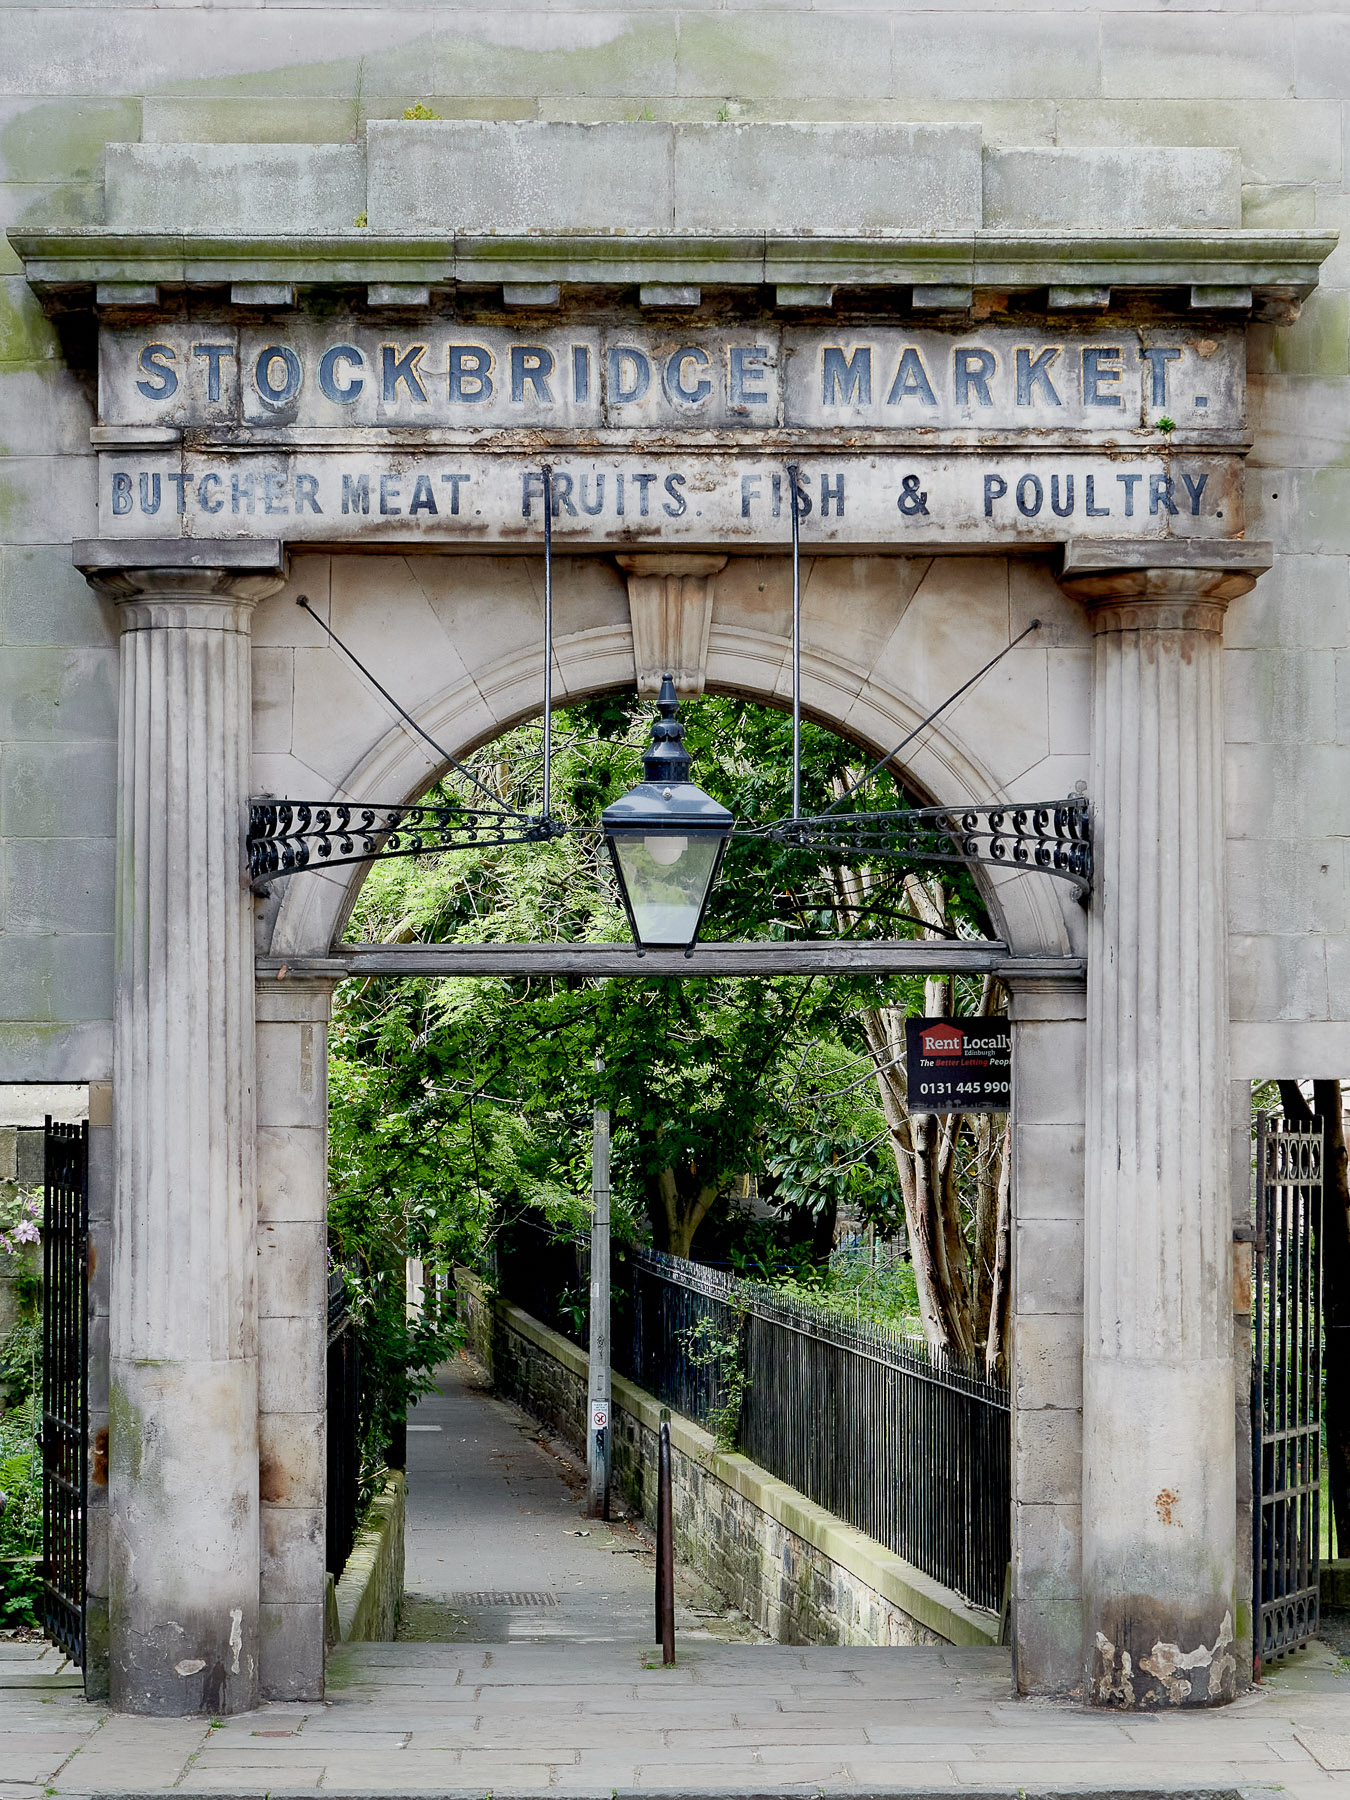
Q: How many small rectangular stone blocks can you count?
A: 9